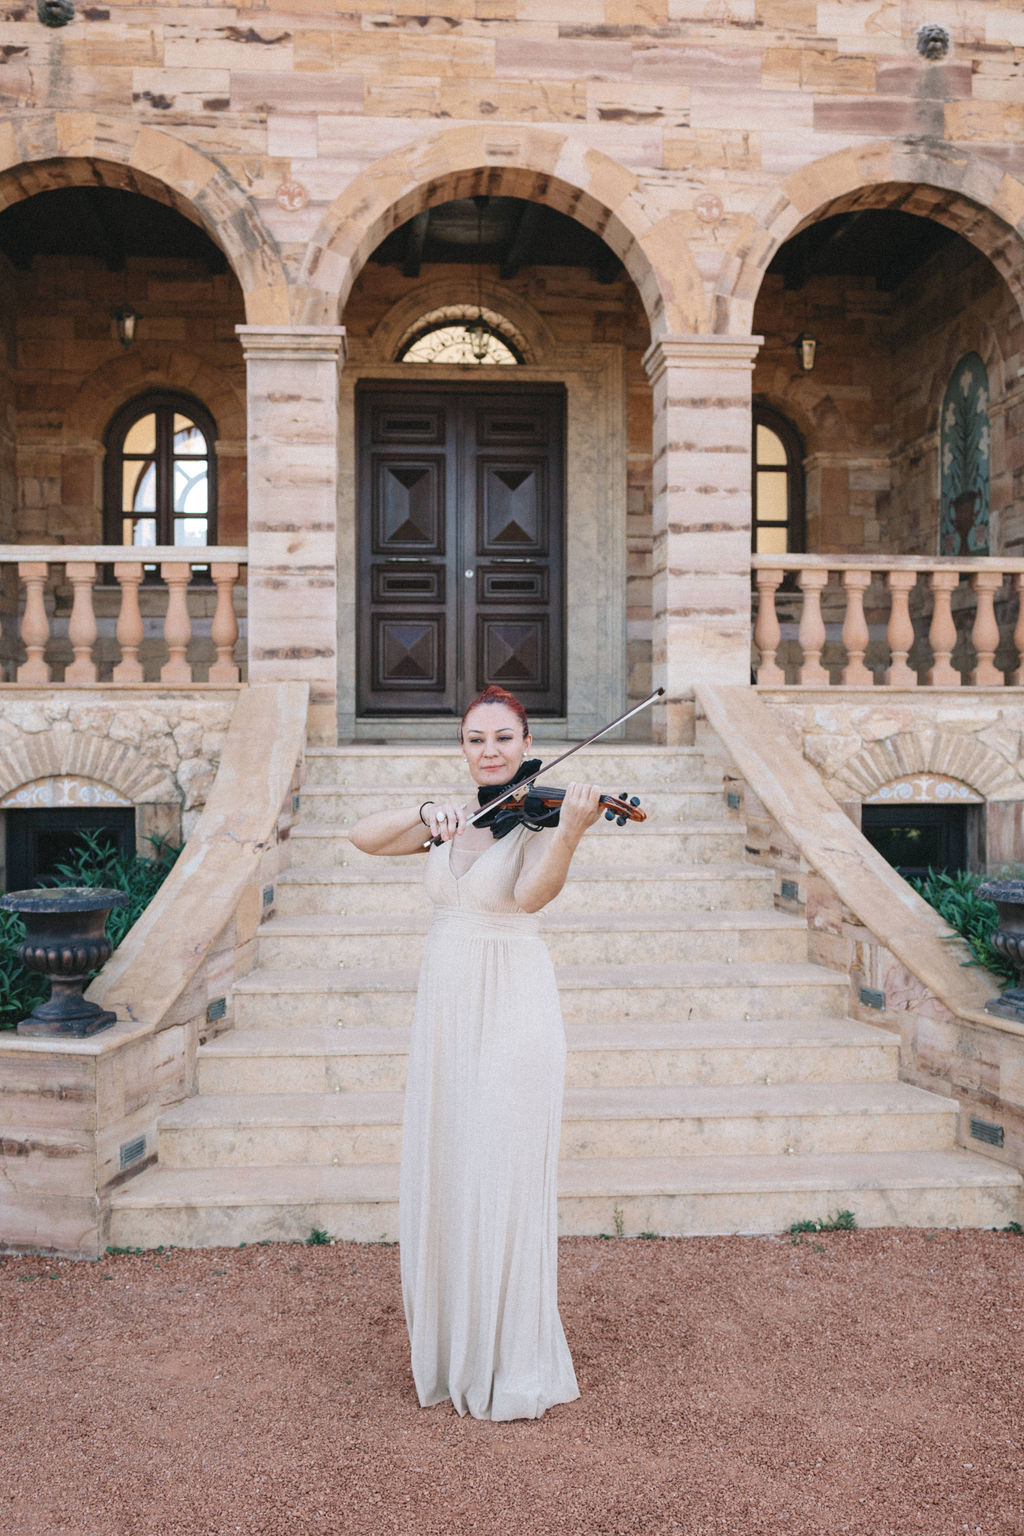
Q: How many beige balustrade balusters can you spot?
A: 12